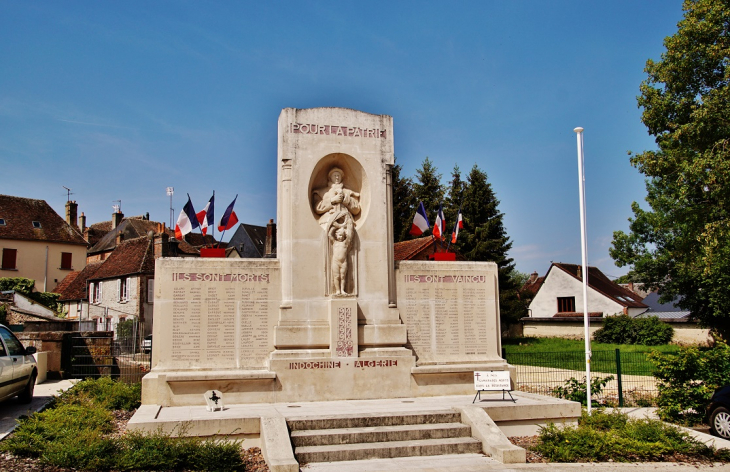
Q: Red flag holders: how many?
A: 2